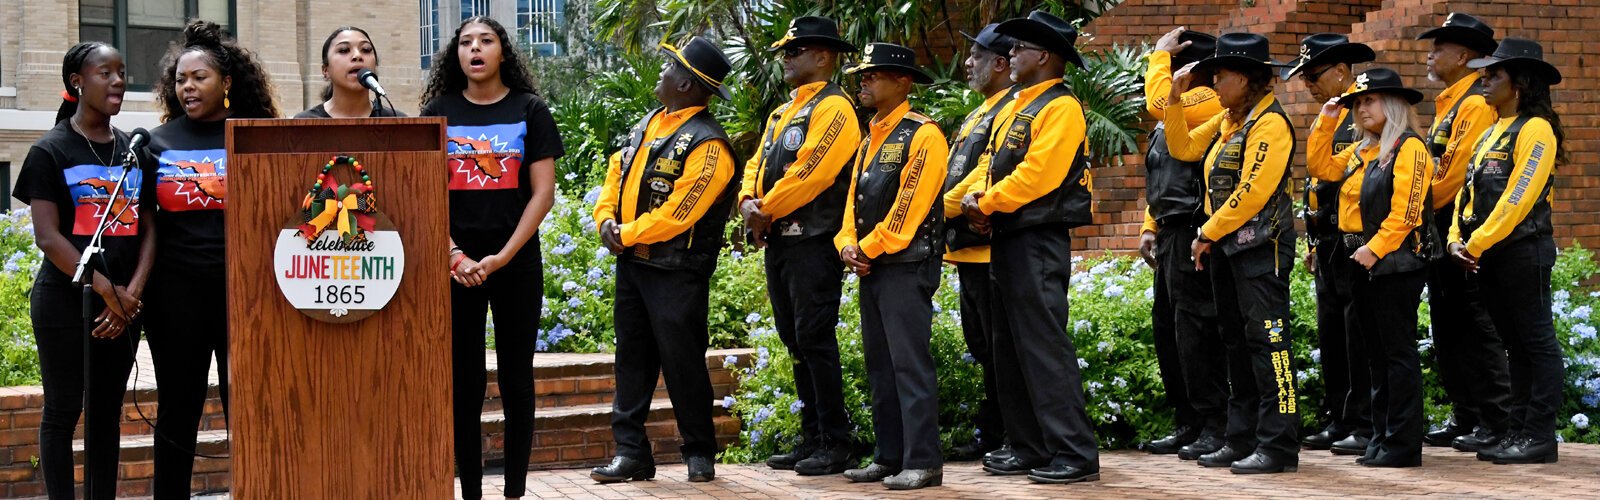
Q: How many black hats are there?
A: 11